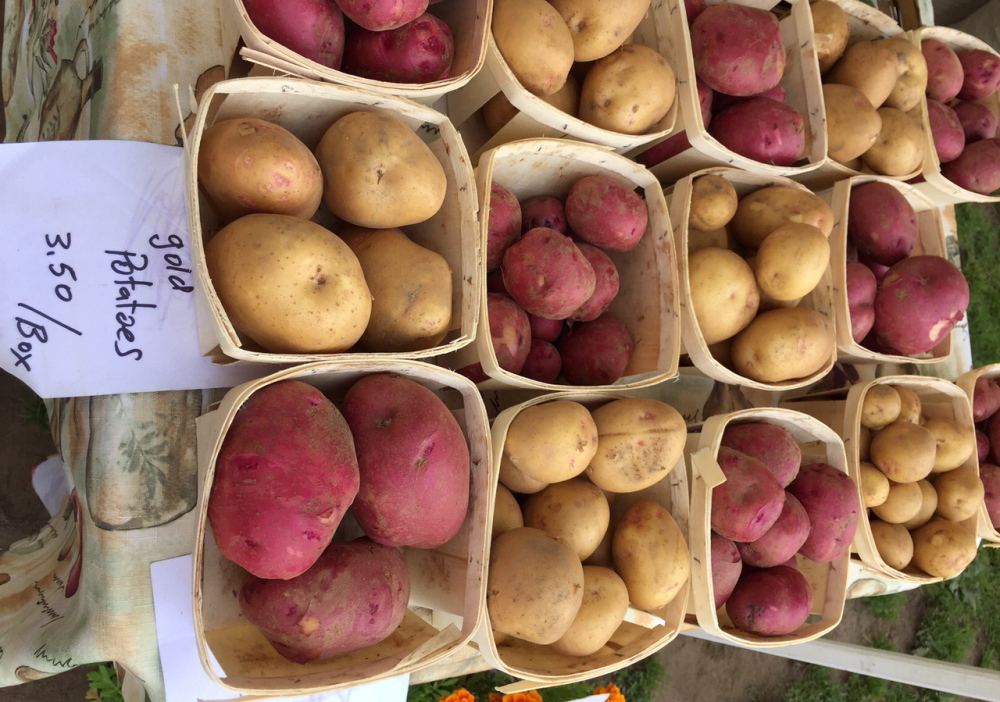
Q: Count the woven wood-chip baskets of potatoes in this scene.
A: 14